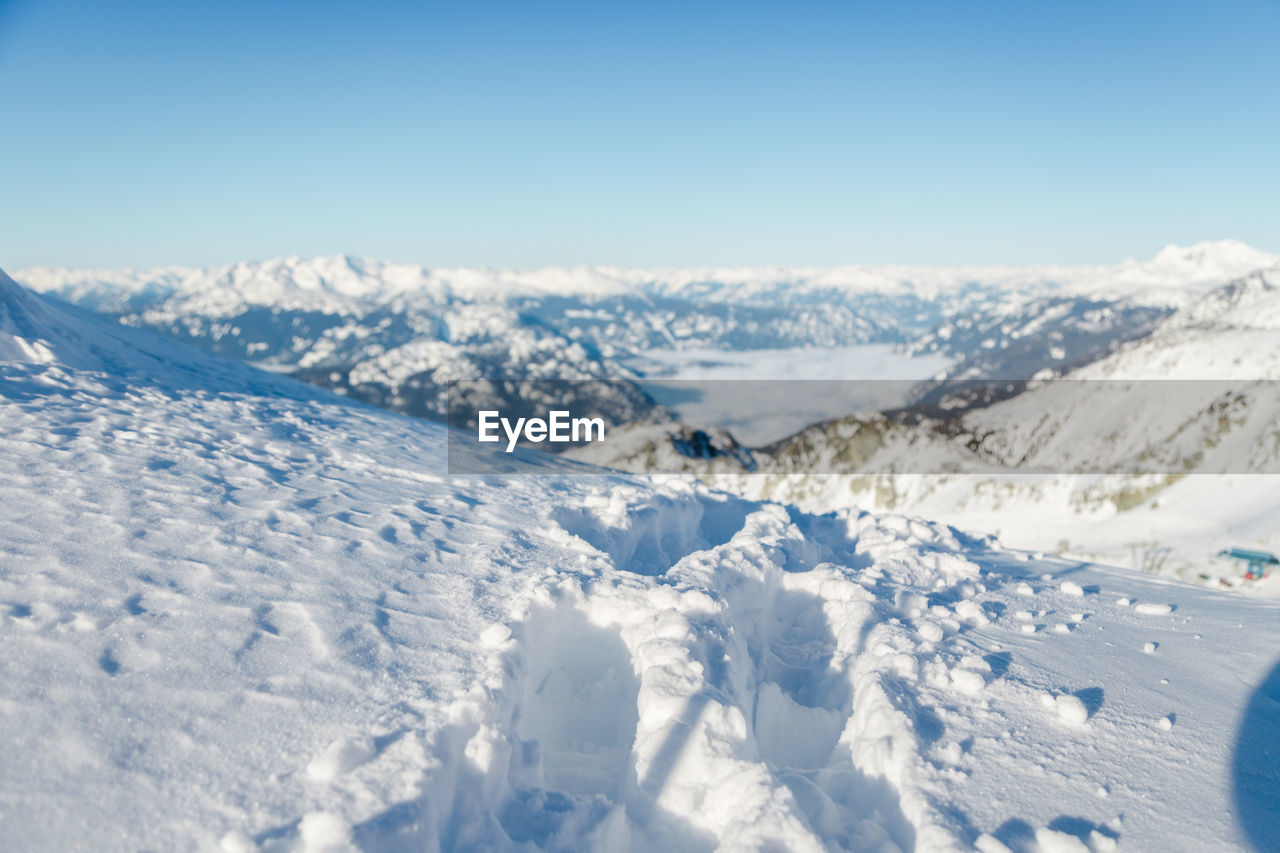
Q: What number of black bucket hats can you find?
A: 0